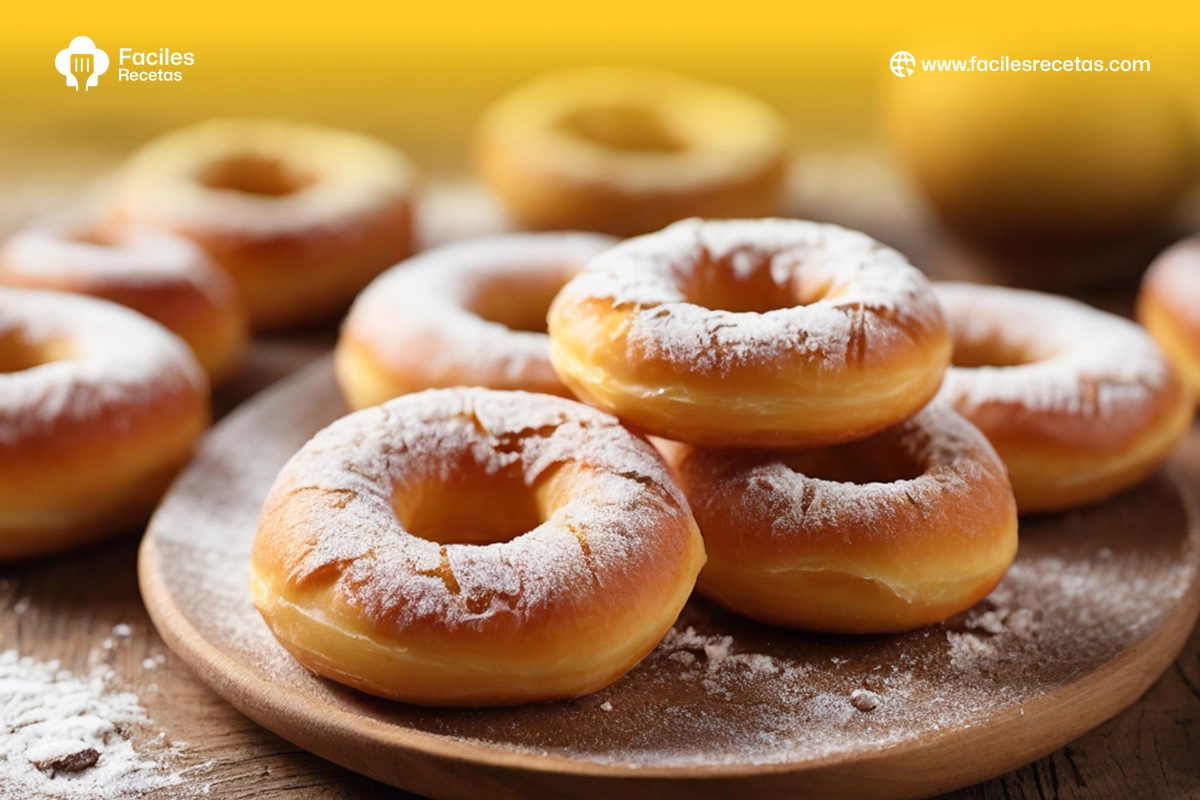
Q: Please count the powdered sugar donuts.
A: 10